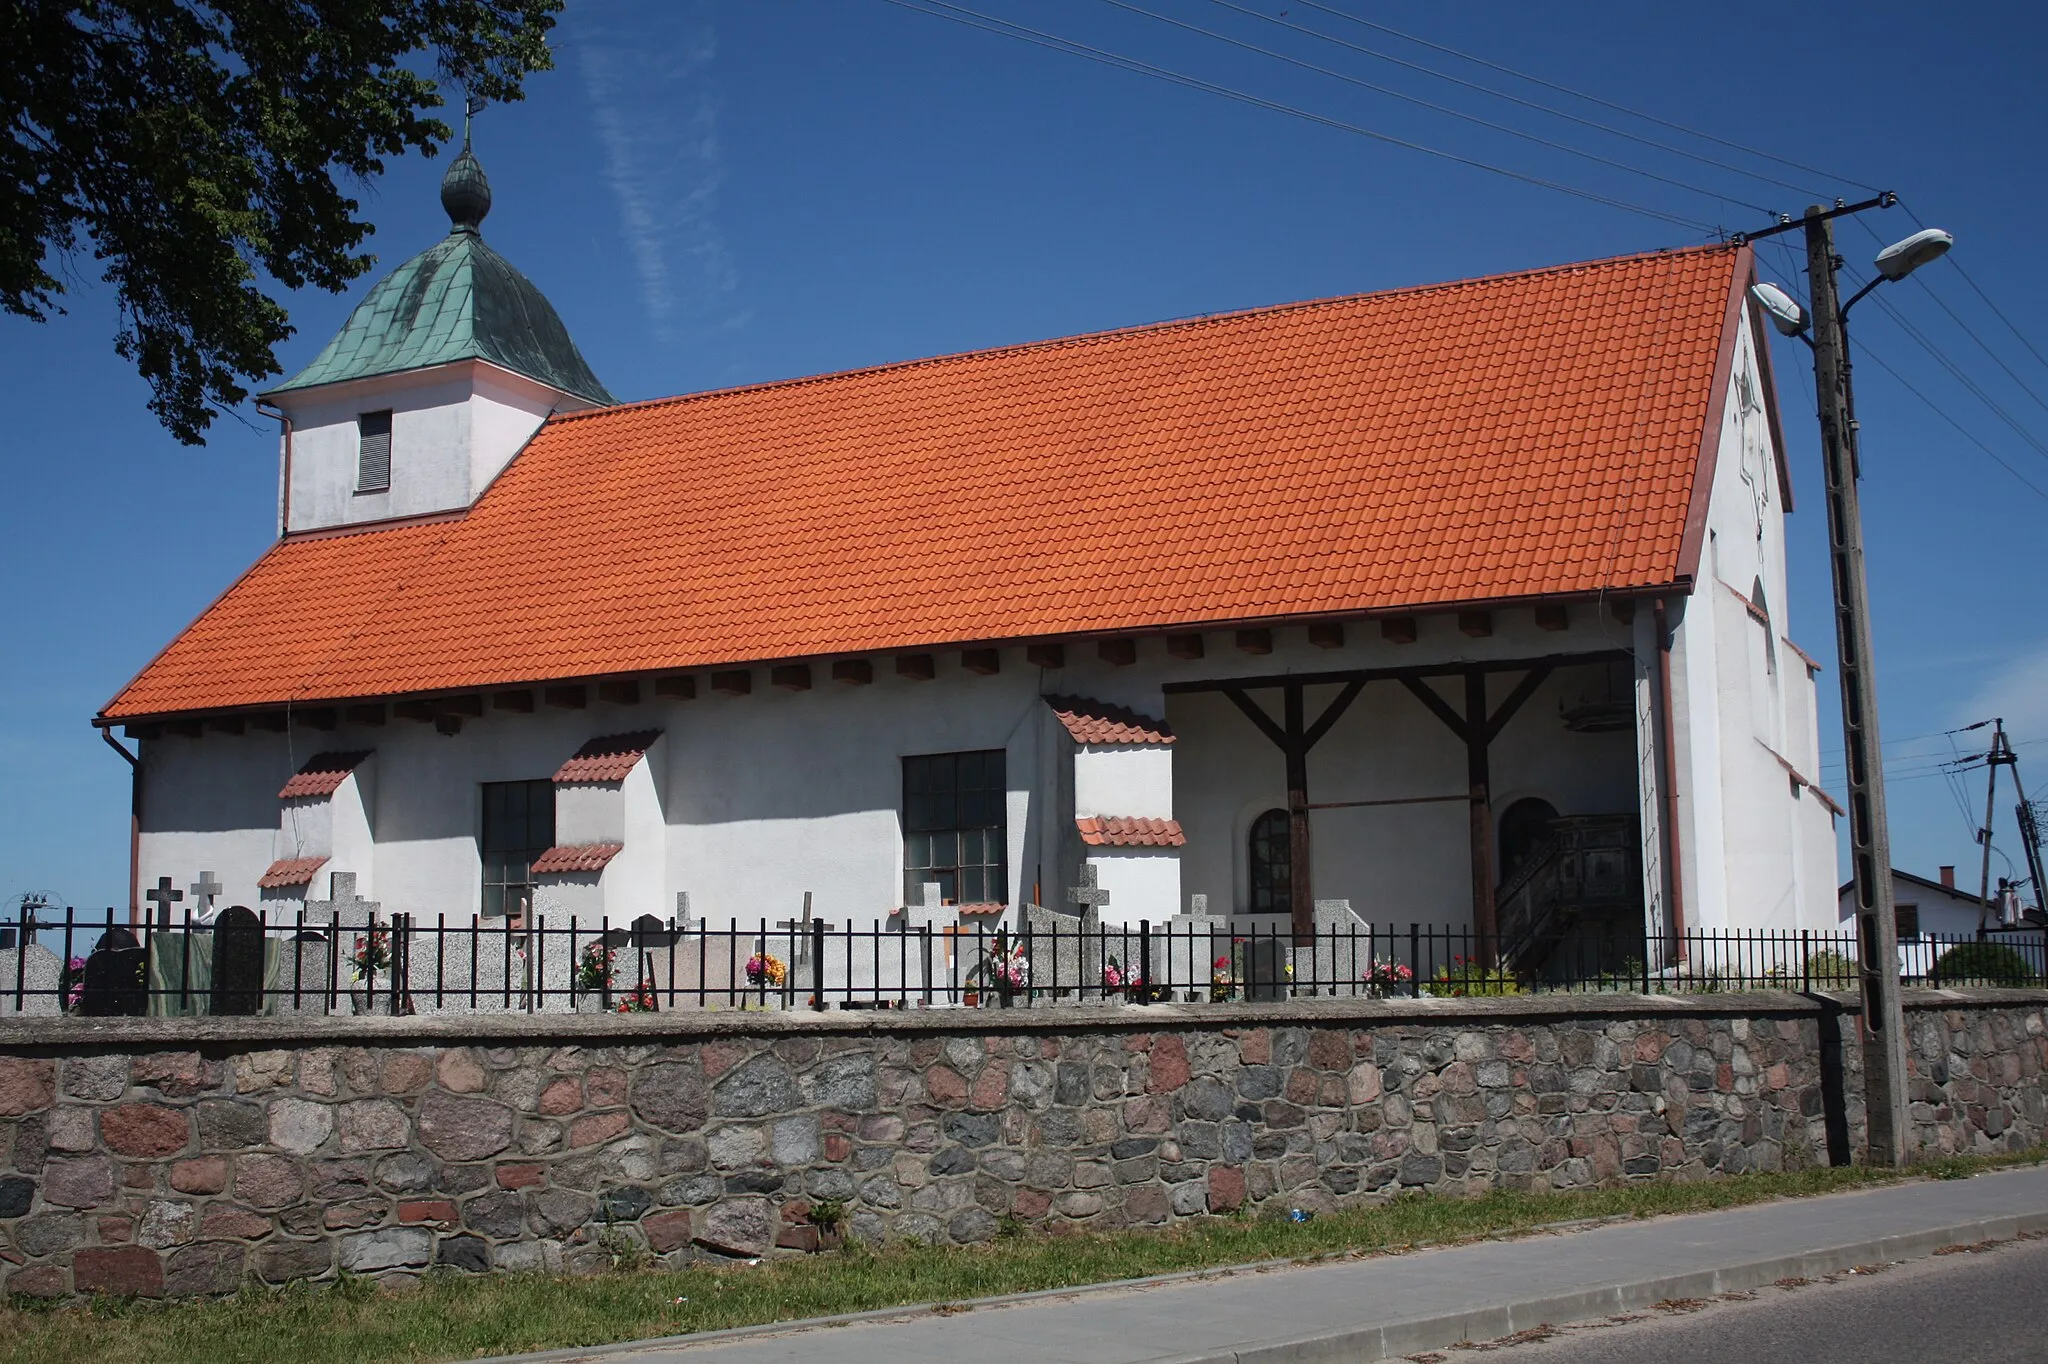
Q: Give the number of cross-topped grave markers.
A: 8